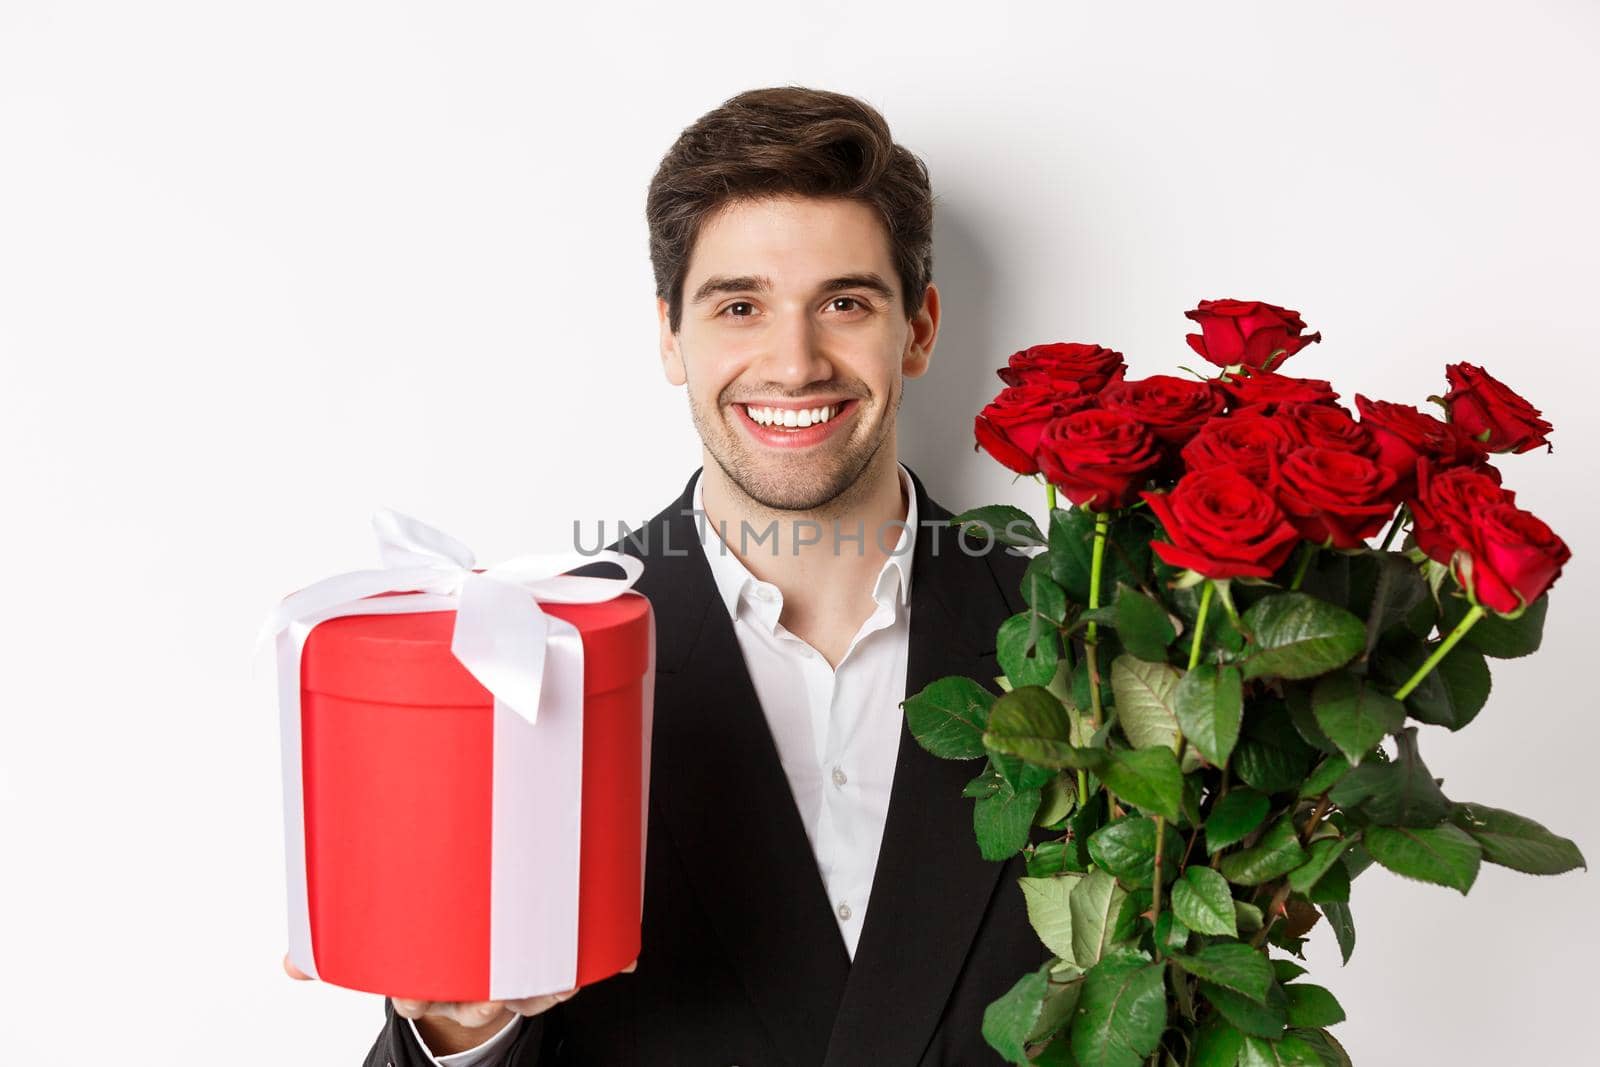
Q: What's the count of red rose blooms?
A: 14